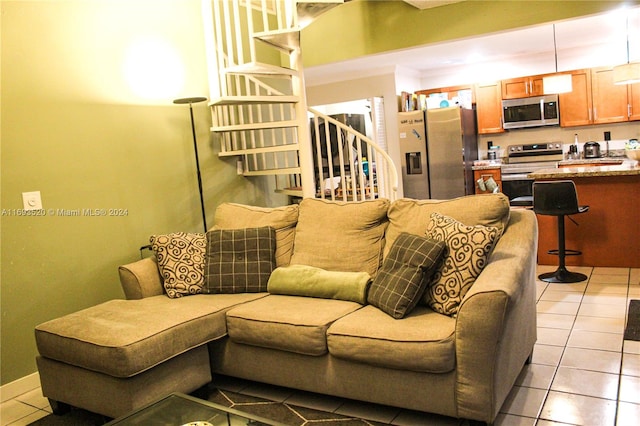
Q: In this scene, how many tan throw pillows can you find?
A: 2